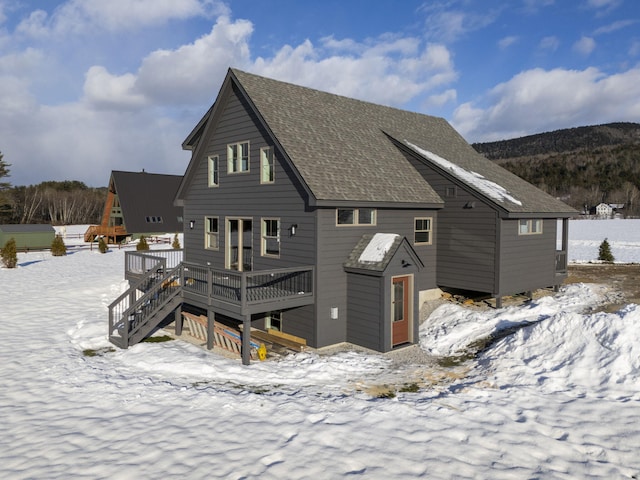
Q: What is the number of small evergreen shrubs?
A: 6